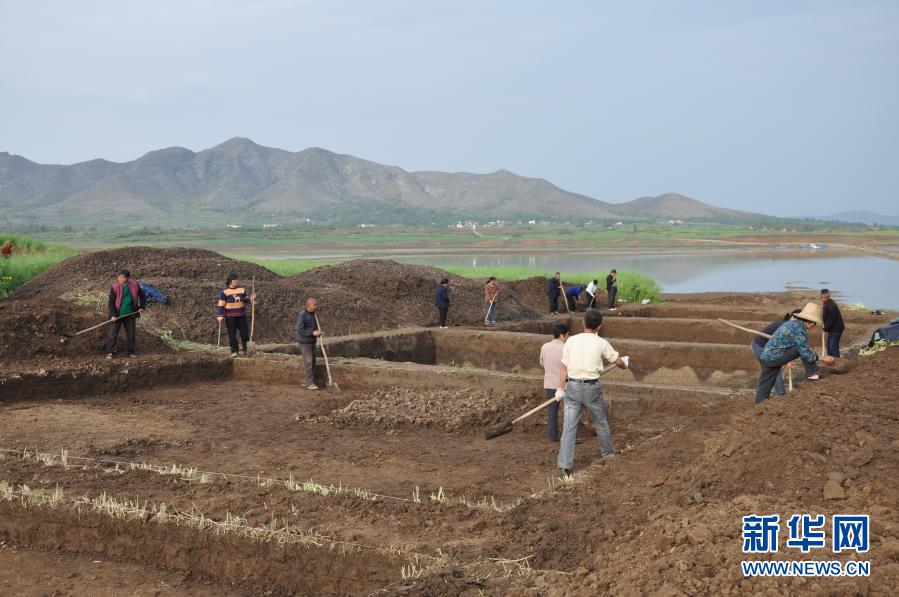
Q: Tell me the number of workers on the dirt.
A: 14